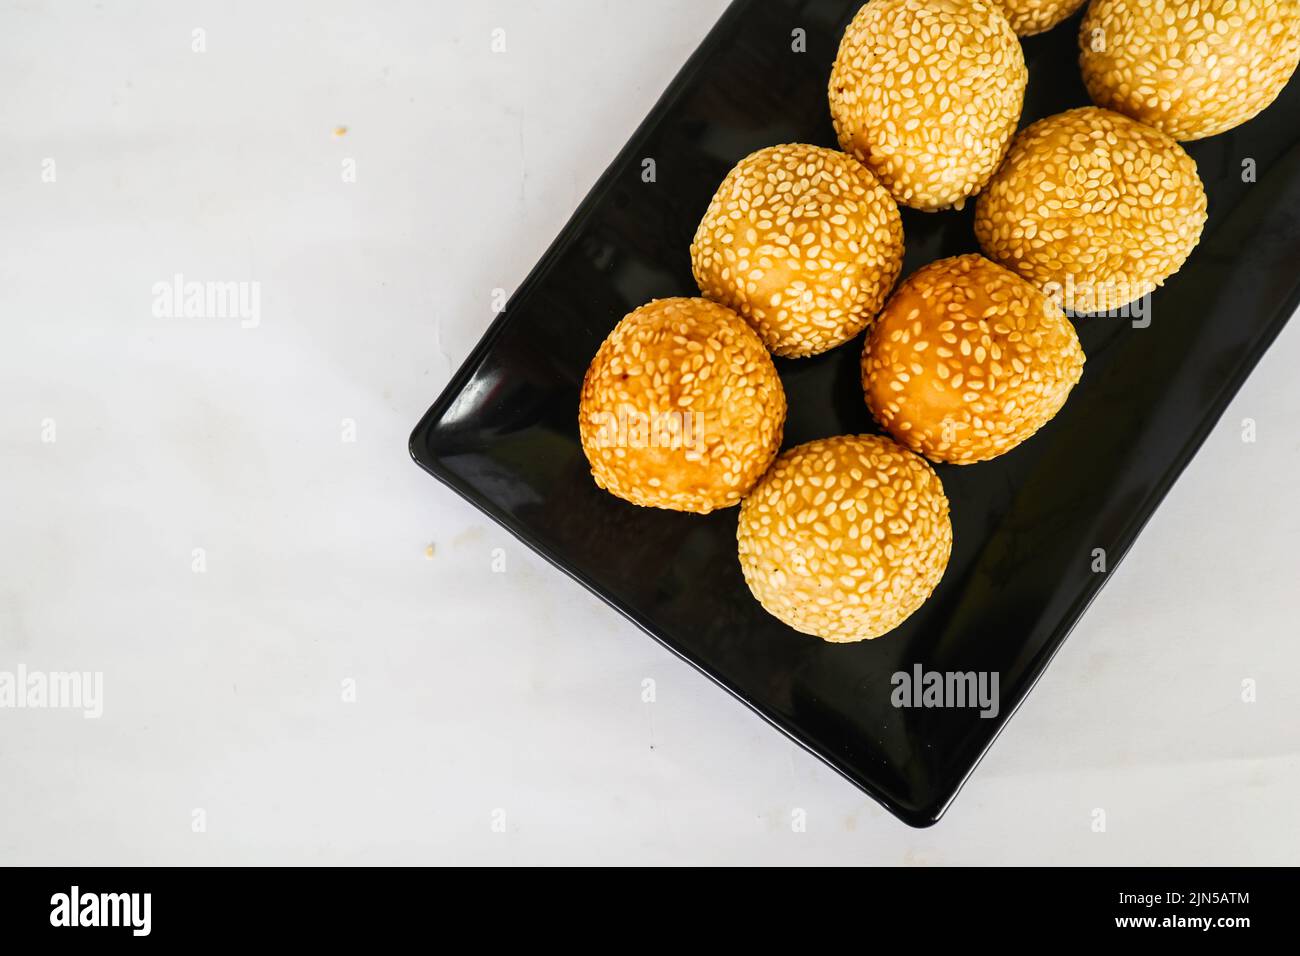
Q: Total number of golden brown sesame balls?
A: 8